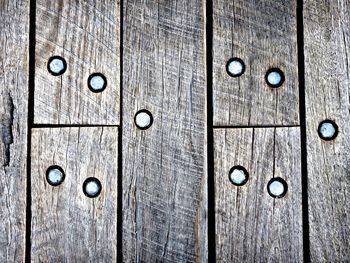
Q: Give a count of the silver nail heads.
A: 10